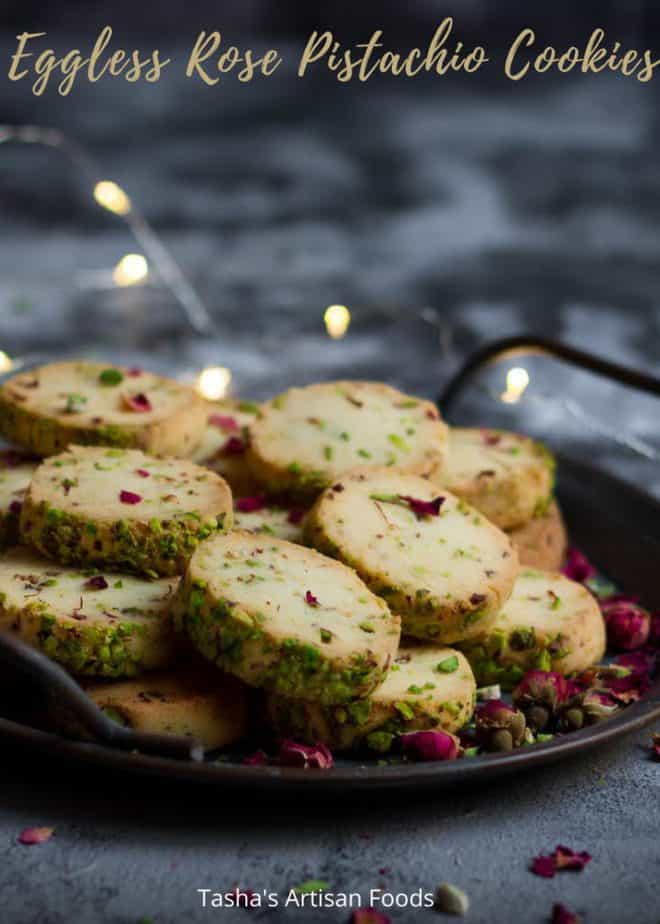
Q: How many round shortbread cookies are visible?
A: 14